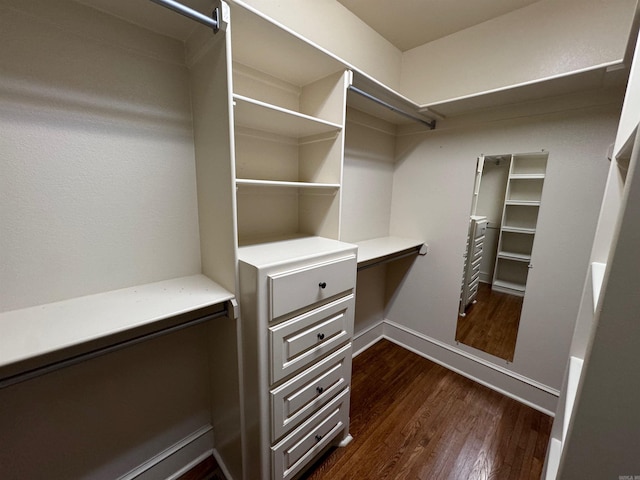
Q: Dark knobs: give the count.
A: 4